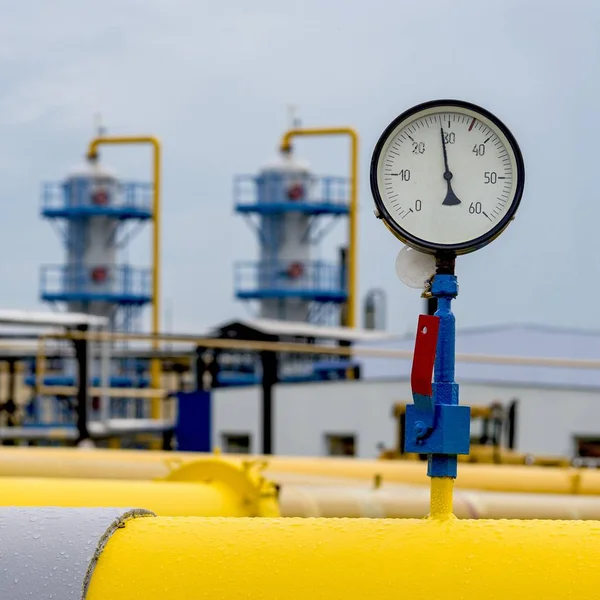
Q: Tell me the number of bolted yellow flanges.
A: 1